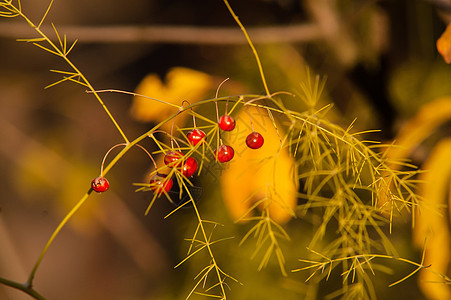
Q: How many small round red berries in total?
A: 8